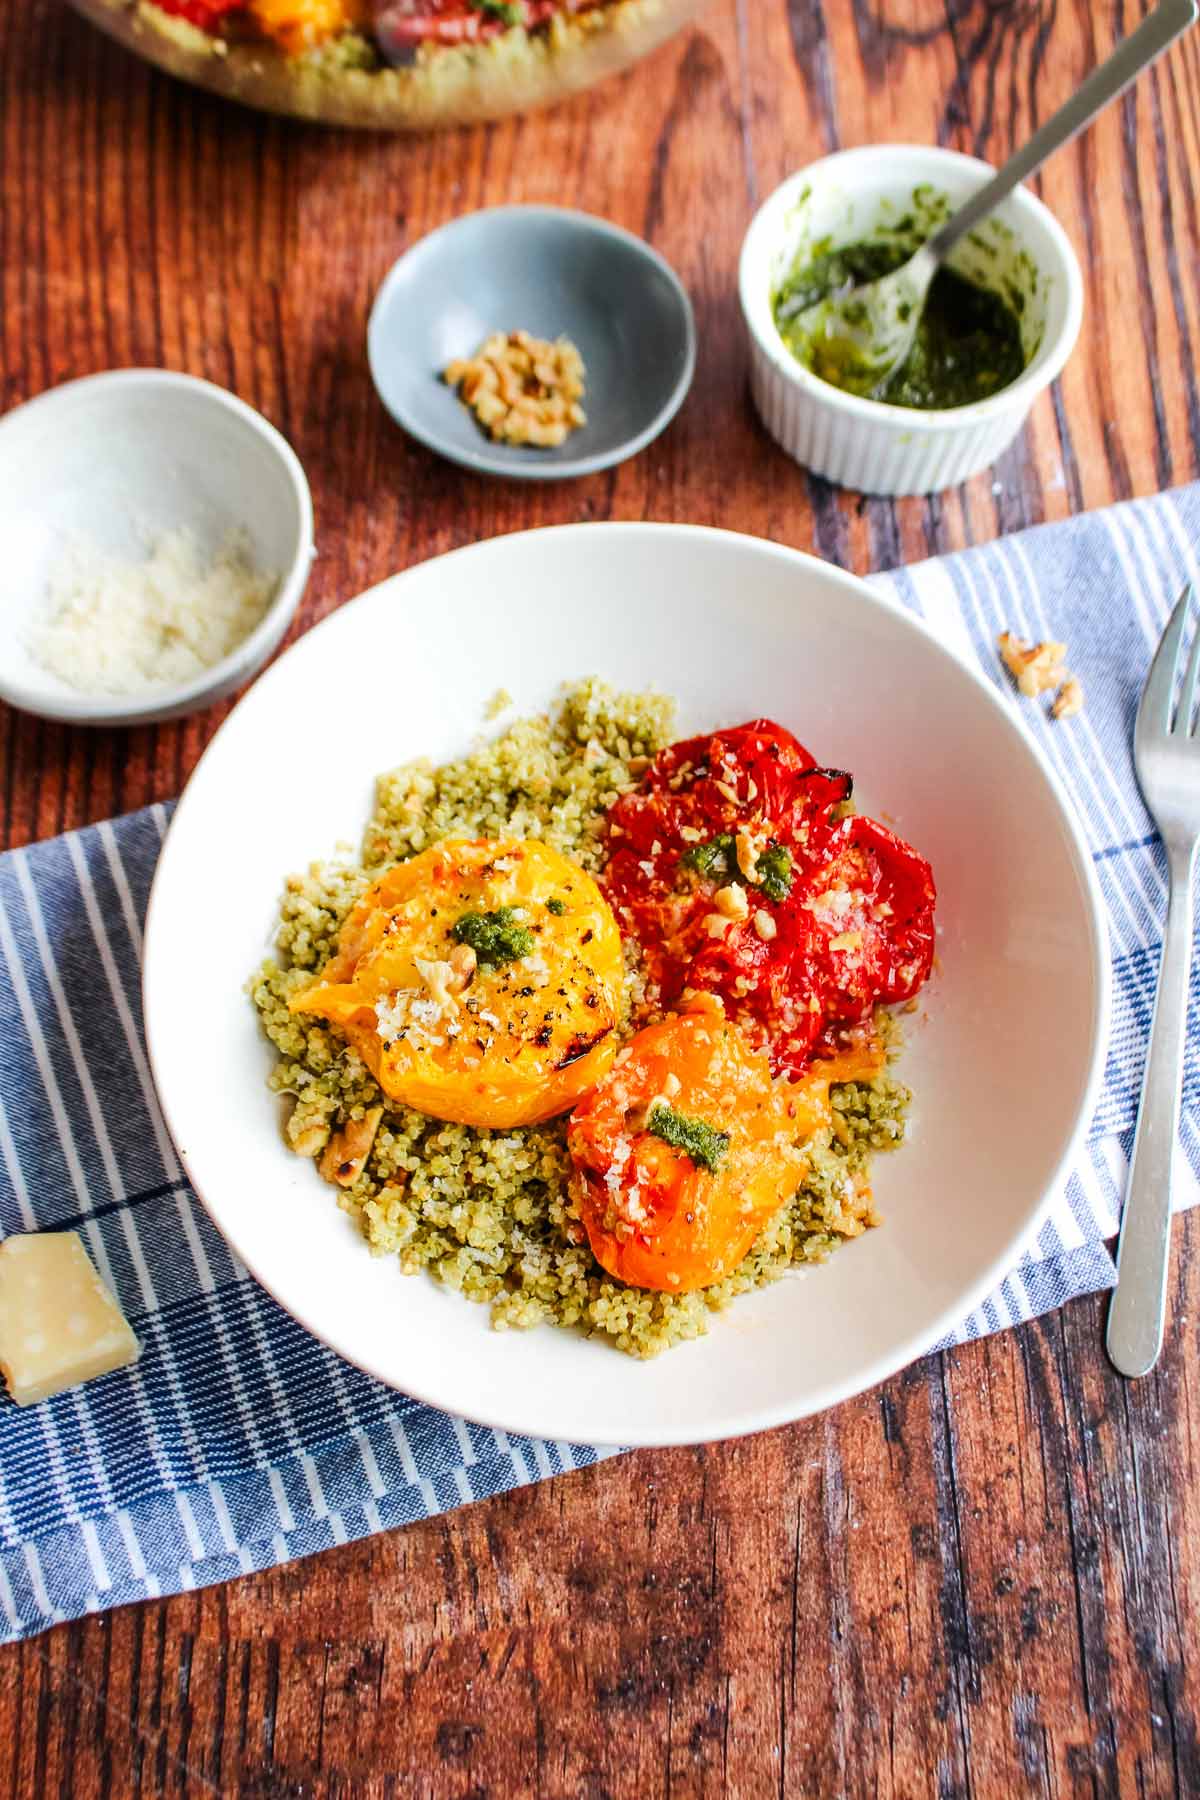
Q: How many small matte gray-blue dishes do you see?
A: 1